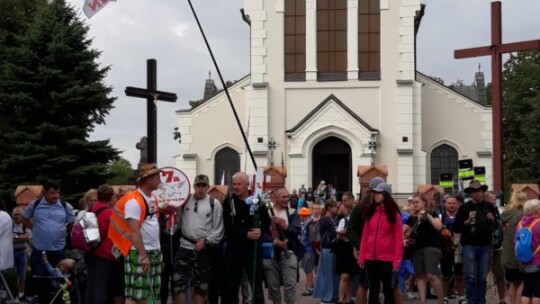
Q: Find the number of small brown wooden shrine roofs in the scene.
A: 7